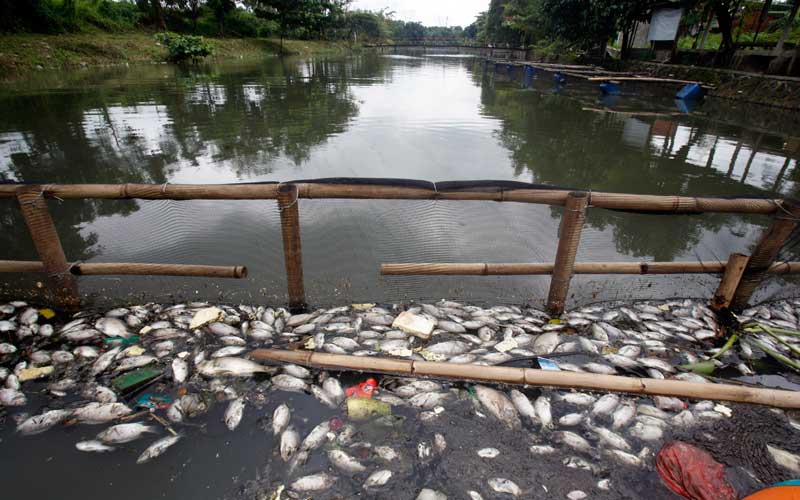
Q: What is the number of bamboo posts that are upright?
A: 5